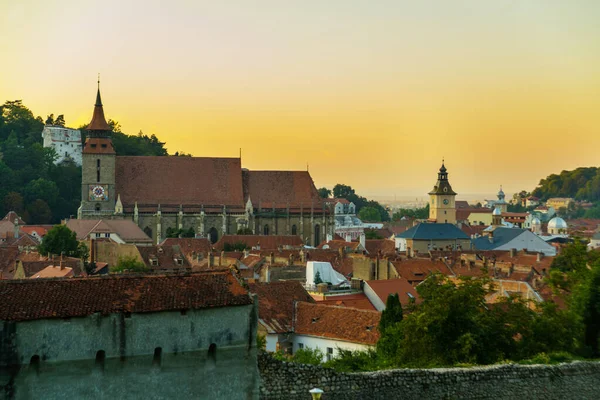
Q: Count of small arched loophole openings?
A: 4